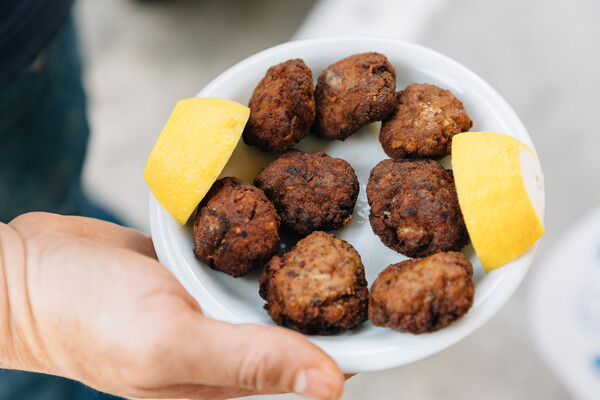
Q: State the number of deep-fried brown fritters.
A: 8